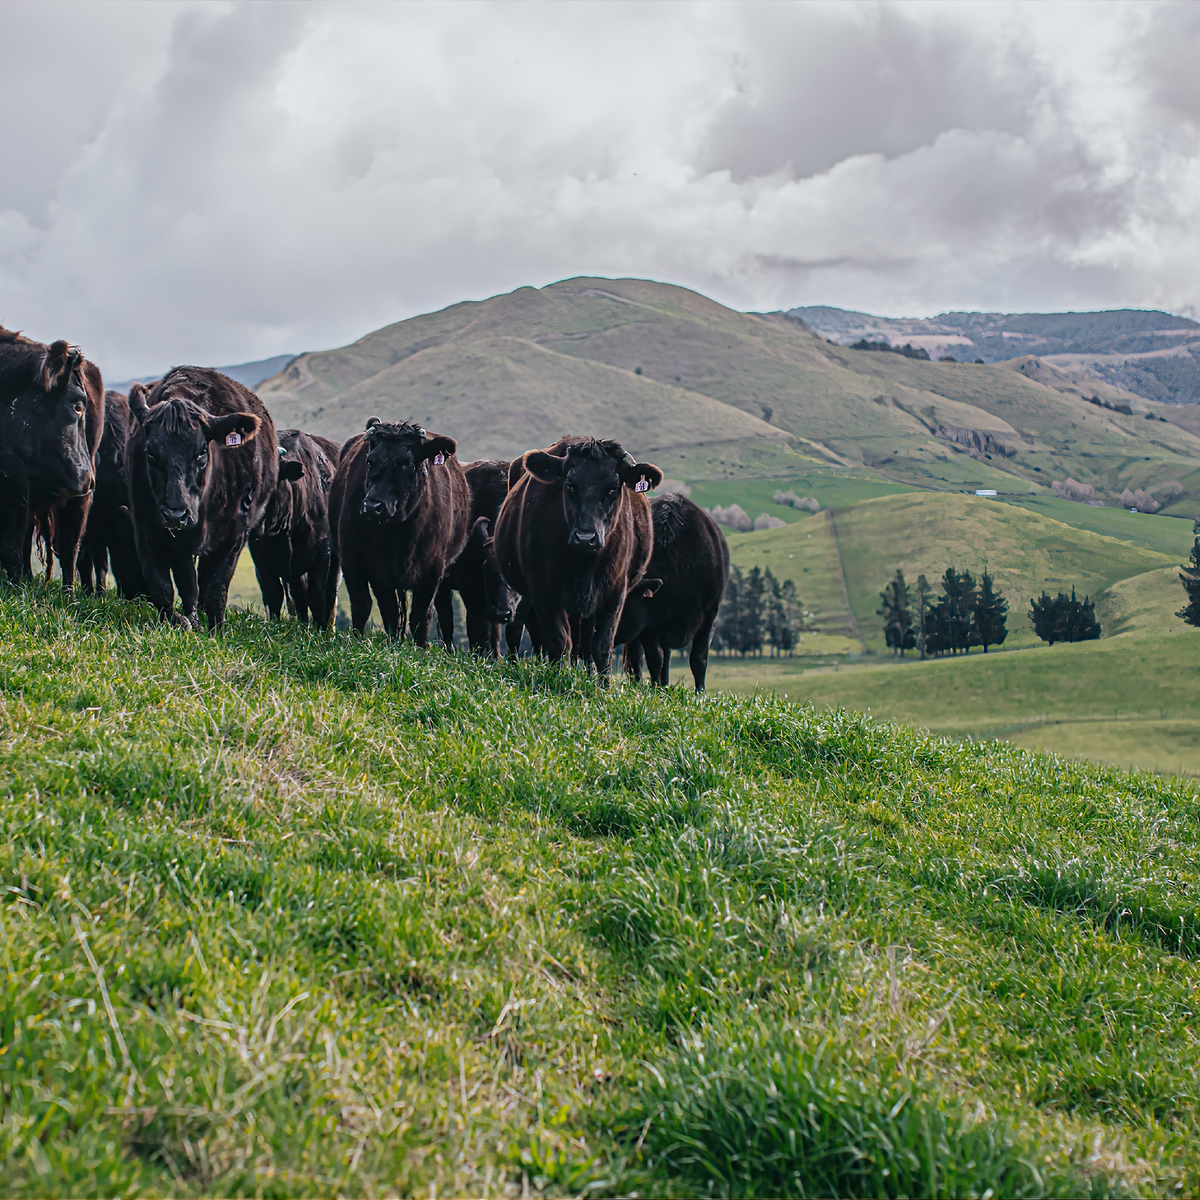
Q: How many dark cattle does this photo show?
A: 8